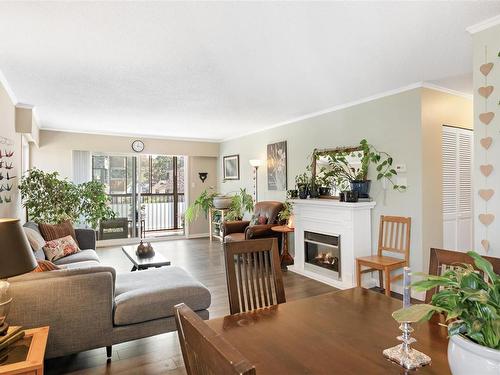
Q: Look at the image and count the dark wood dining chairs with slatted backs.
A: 3